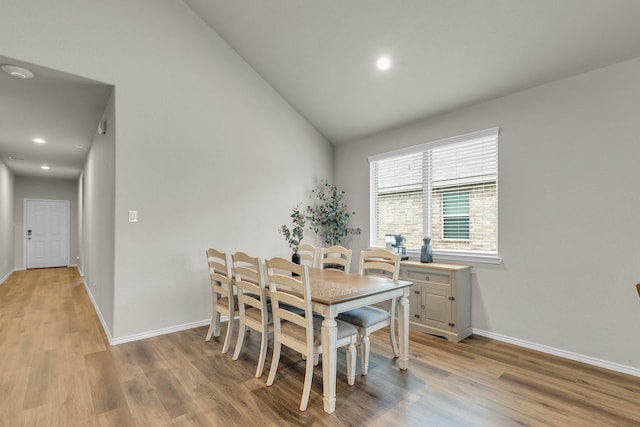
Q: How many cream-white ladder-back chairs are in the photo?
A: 6